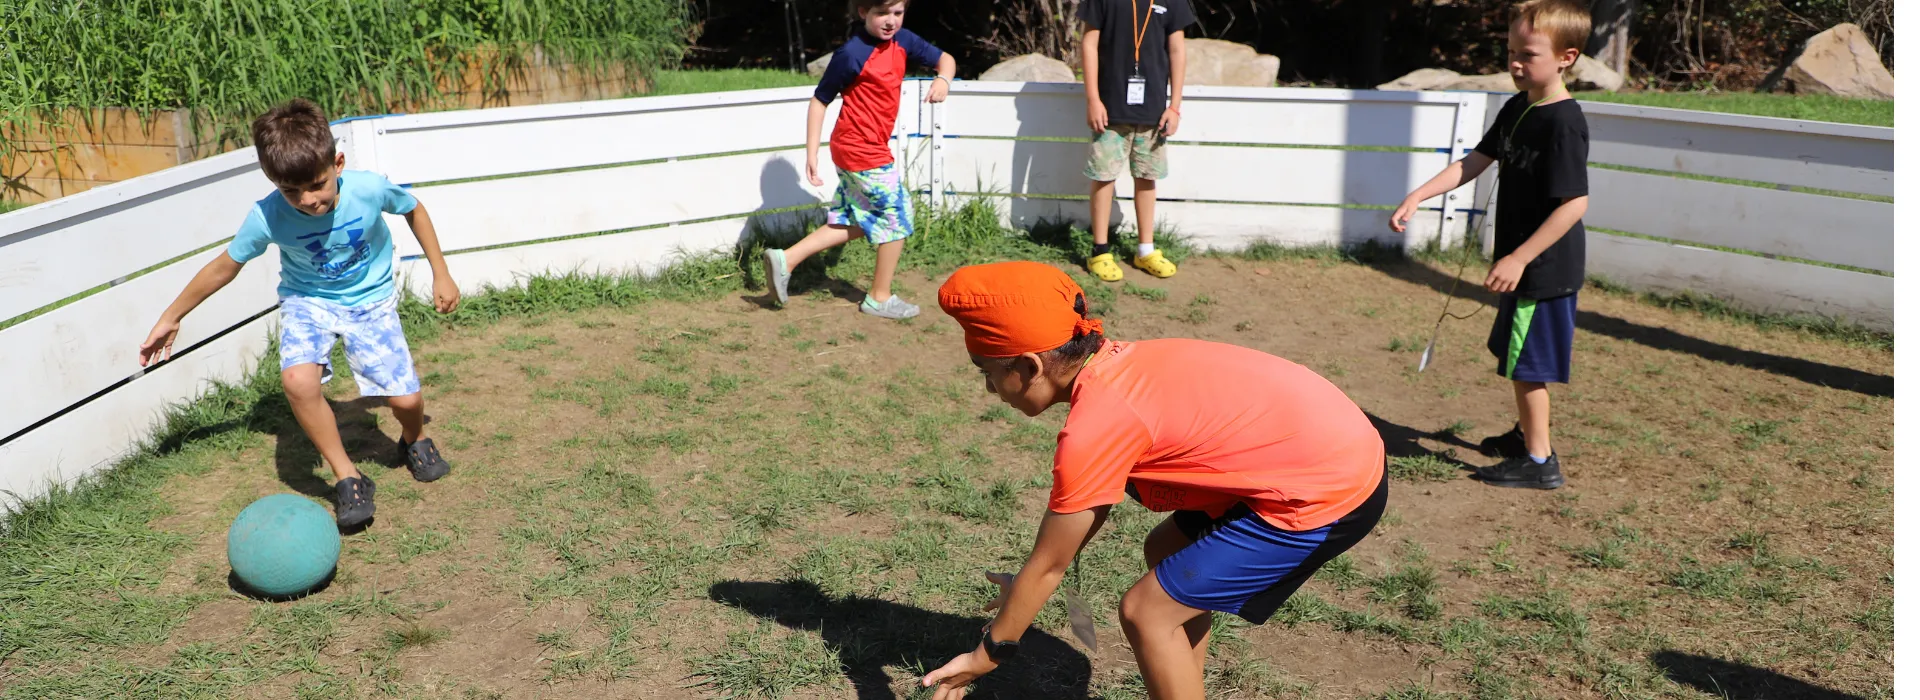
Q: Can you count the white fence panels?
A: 4